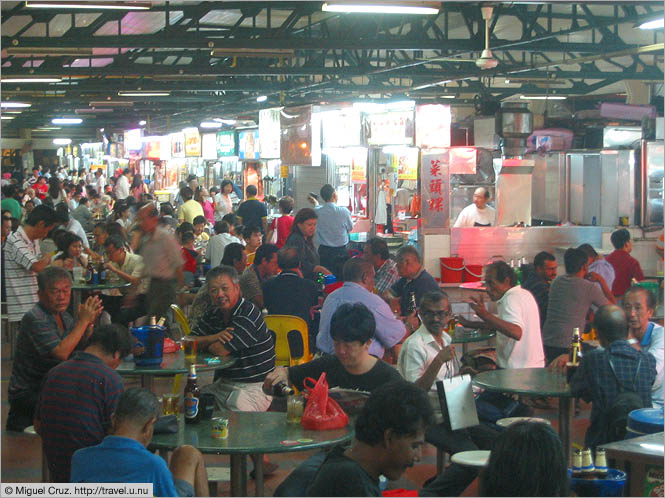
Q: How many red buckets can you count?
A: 2